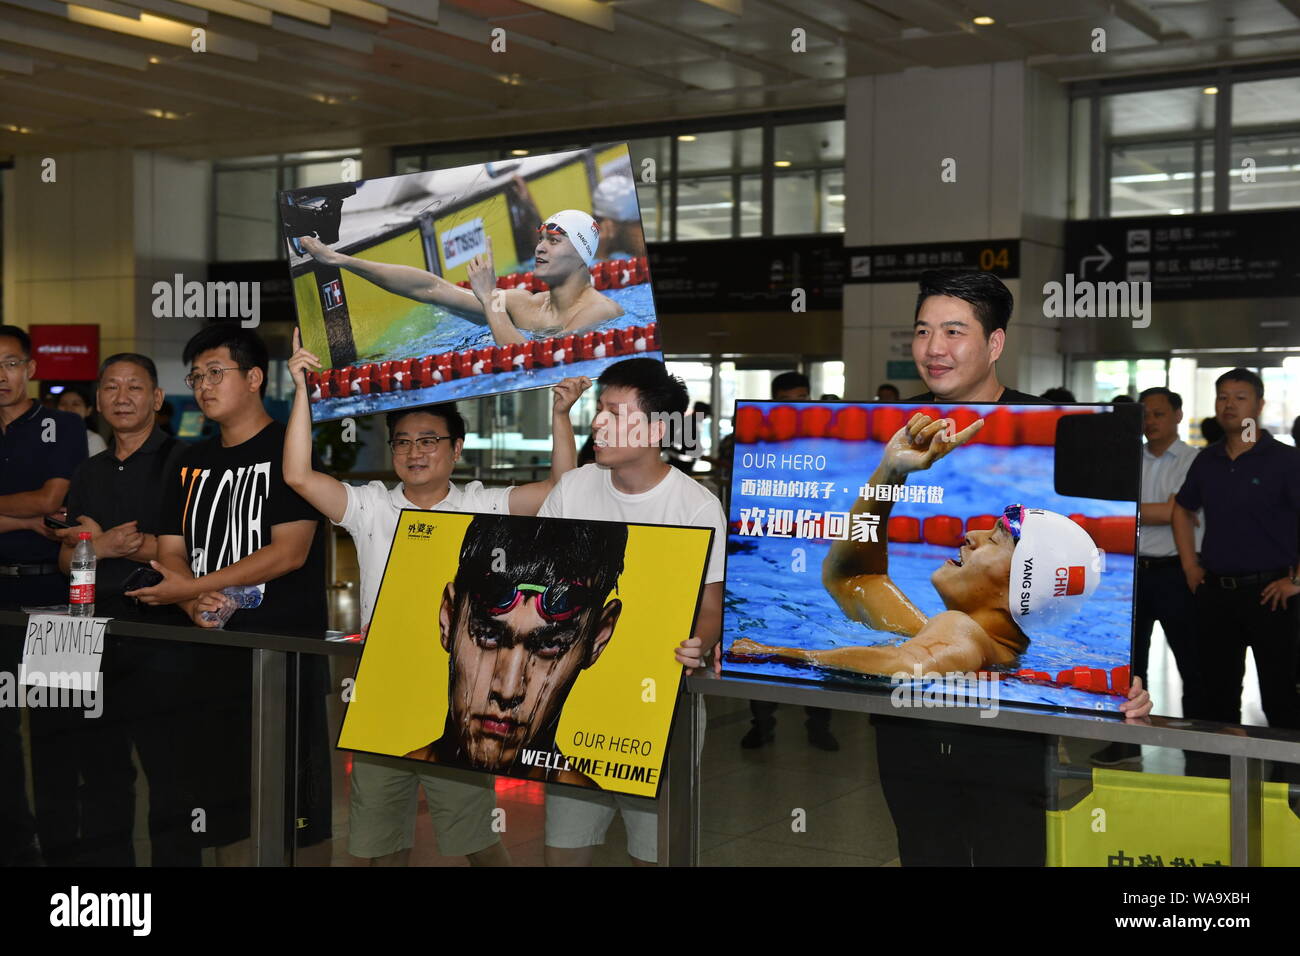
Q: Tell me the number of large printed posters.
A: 3